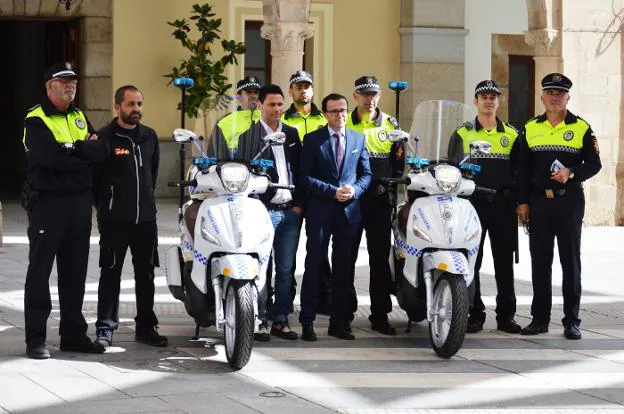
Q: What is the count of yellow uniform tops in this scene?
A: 6